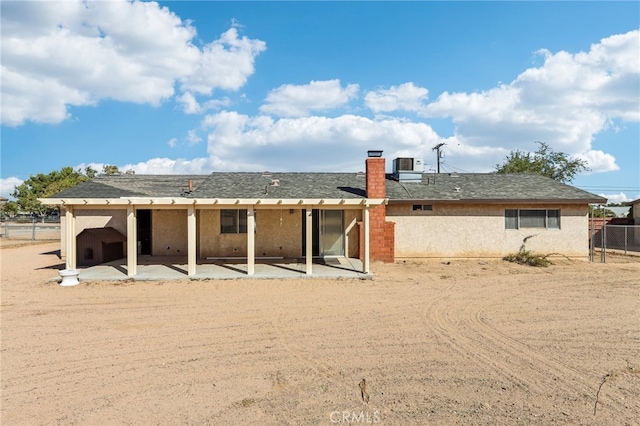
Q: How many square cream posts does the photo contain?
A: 6